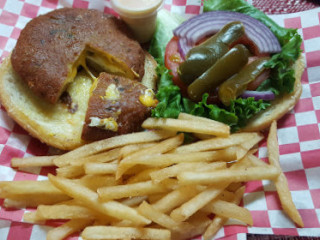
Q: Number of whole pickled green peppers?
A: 3